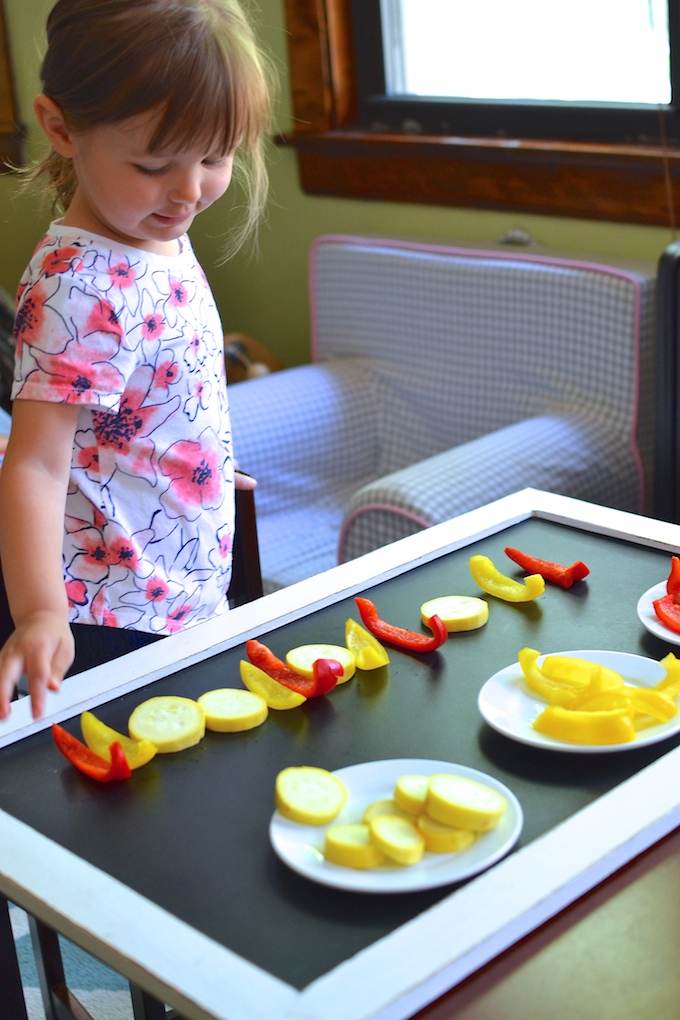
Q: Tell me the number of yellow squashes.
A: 11